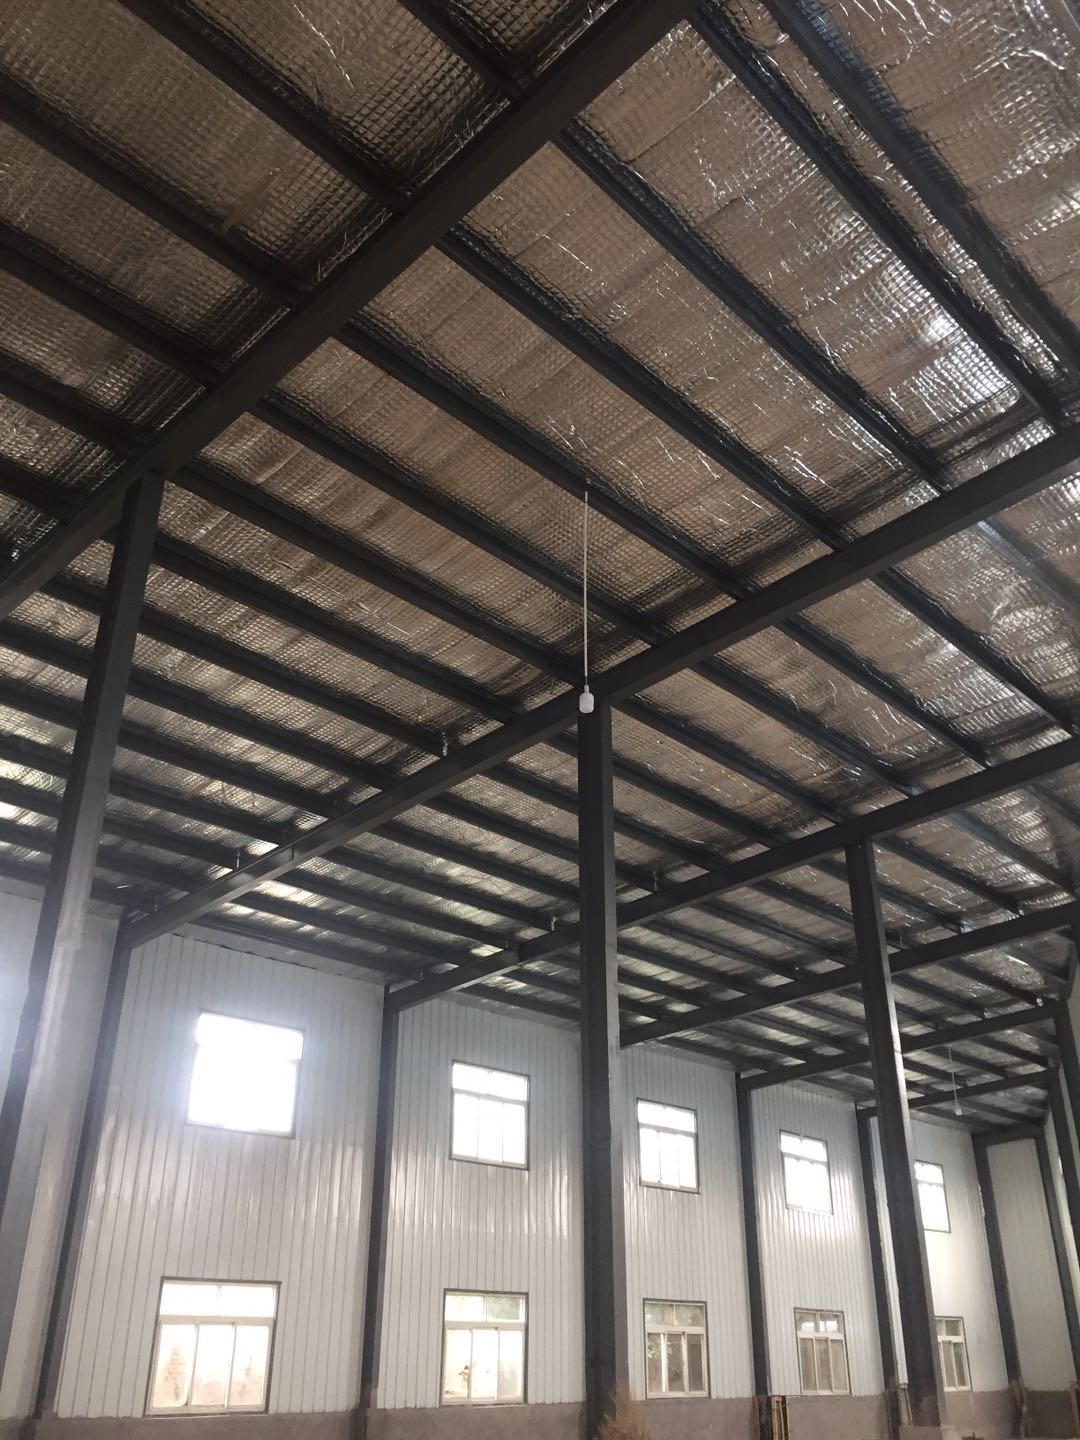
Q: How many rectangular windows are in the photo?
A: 10